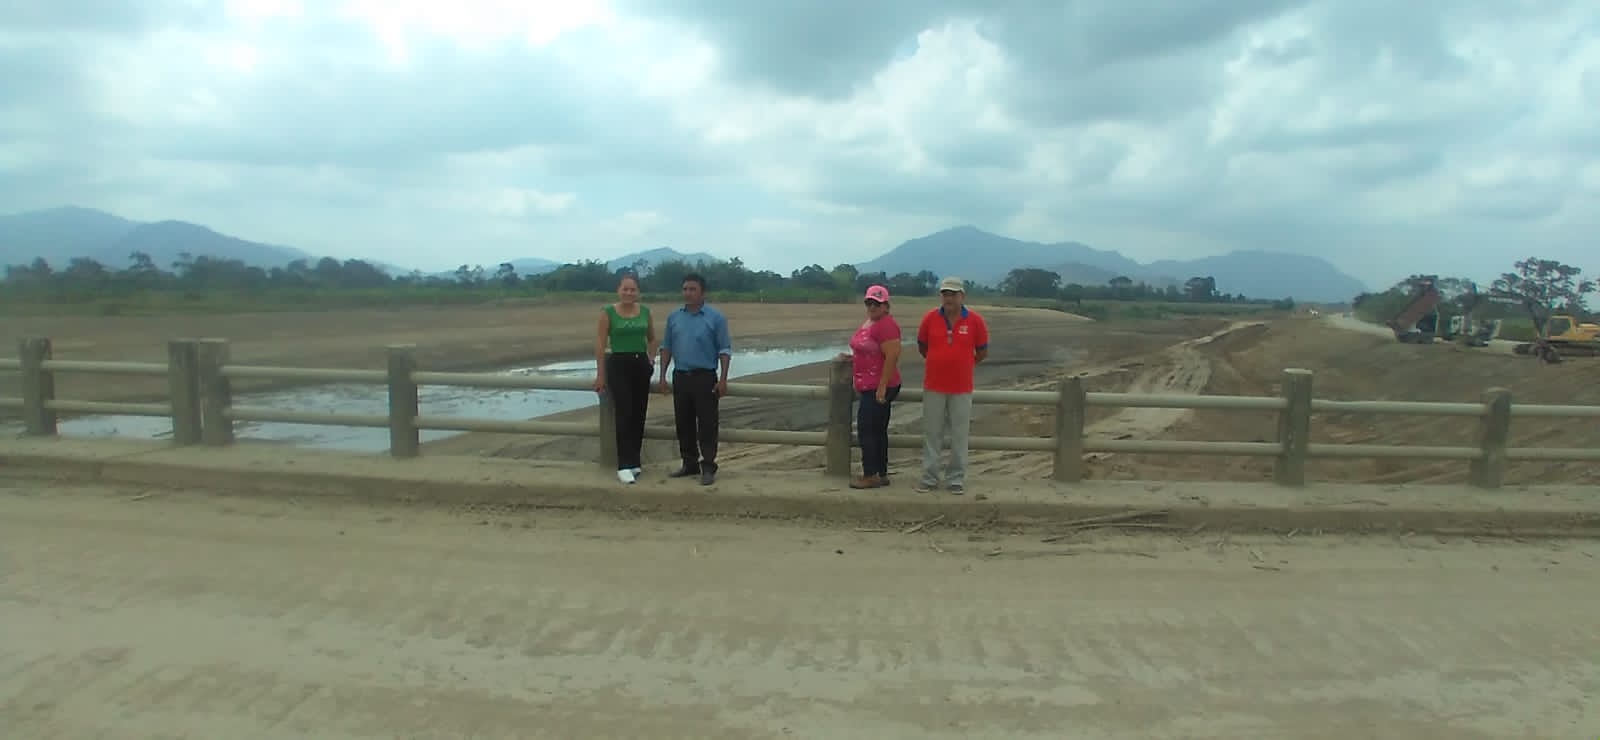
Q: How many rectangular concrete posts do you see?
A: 9